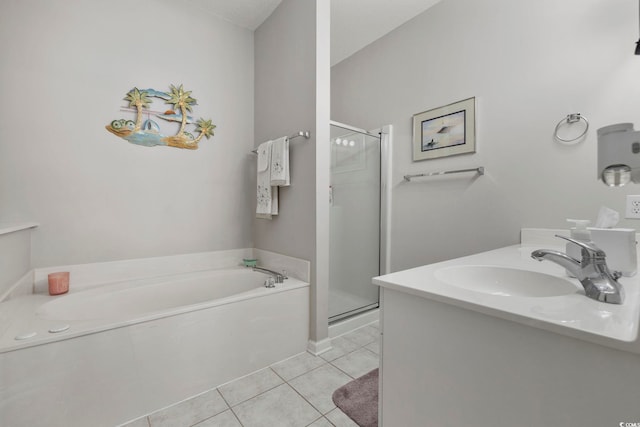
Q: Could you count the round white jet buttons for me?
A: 2